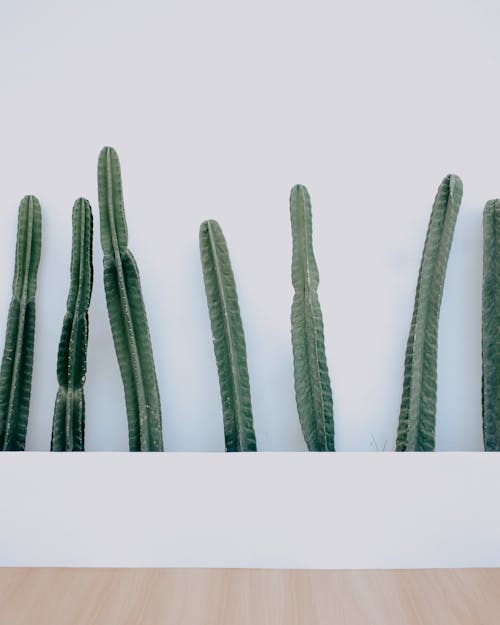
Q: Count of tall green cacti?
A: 7